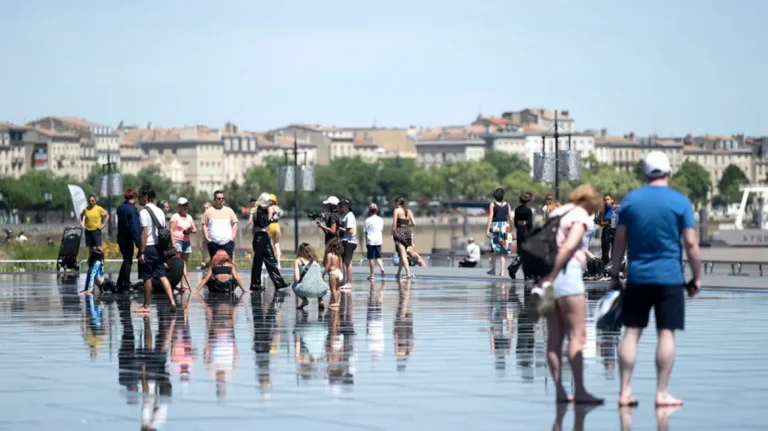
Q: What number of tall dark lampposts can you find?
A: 3